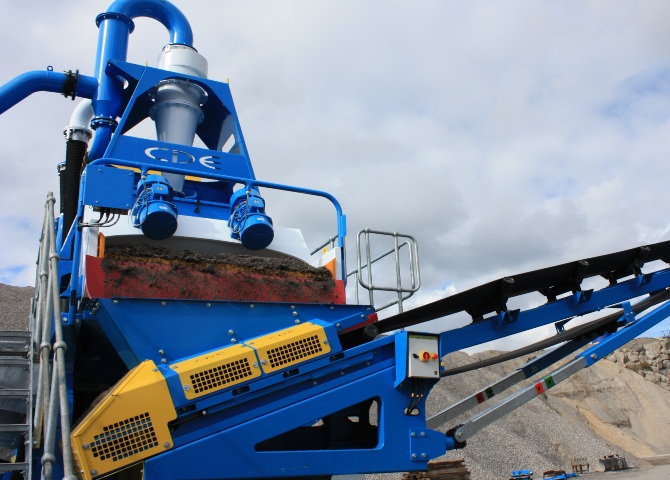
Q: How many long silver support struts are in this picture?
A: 2